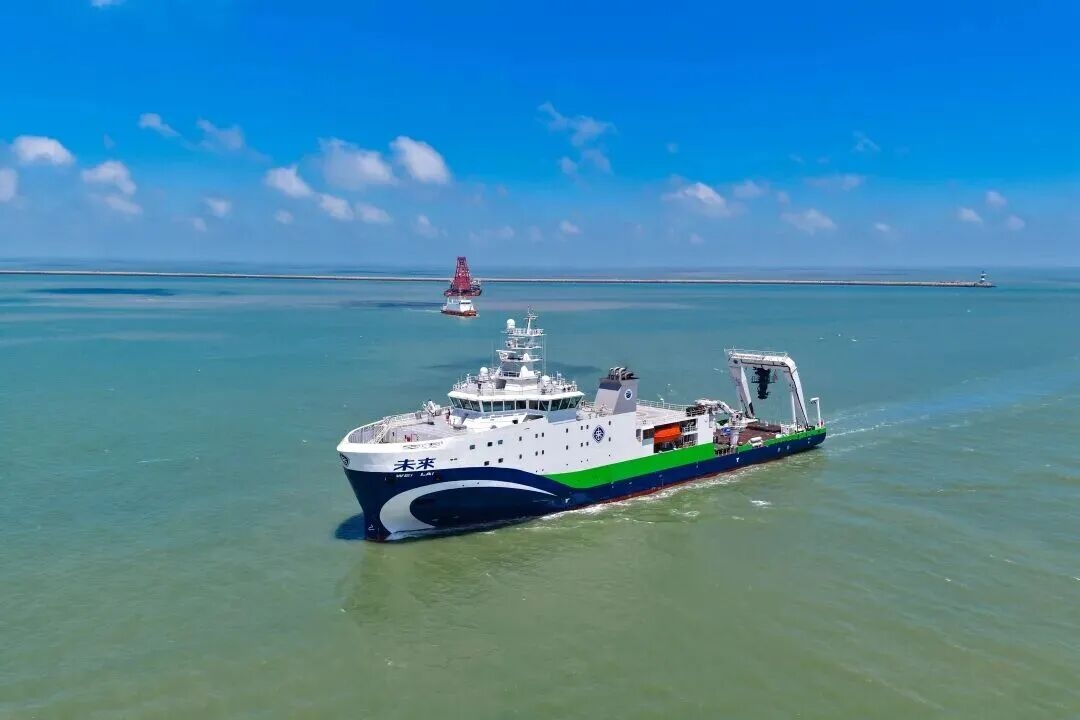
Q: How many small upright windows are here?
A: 14